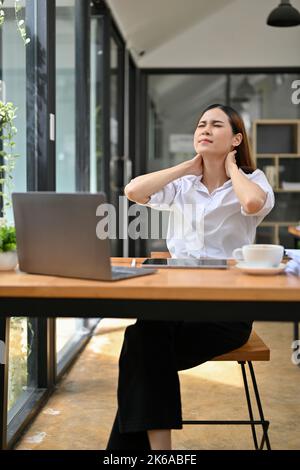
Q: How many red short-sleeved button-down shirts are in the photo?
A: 0